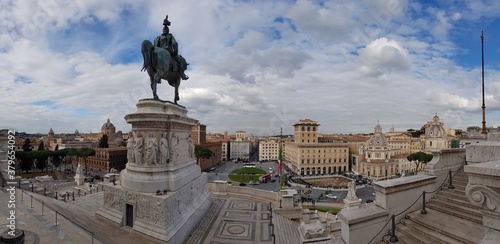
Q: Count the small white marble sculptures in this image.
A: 2